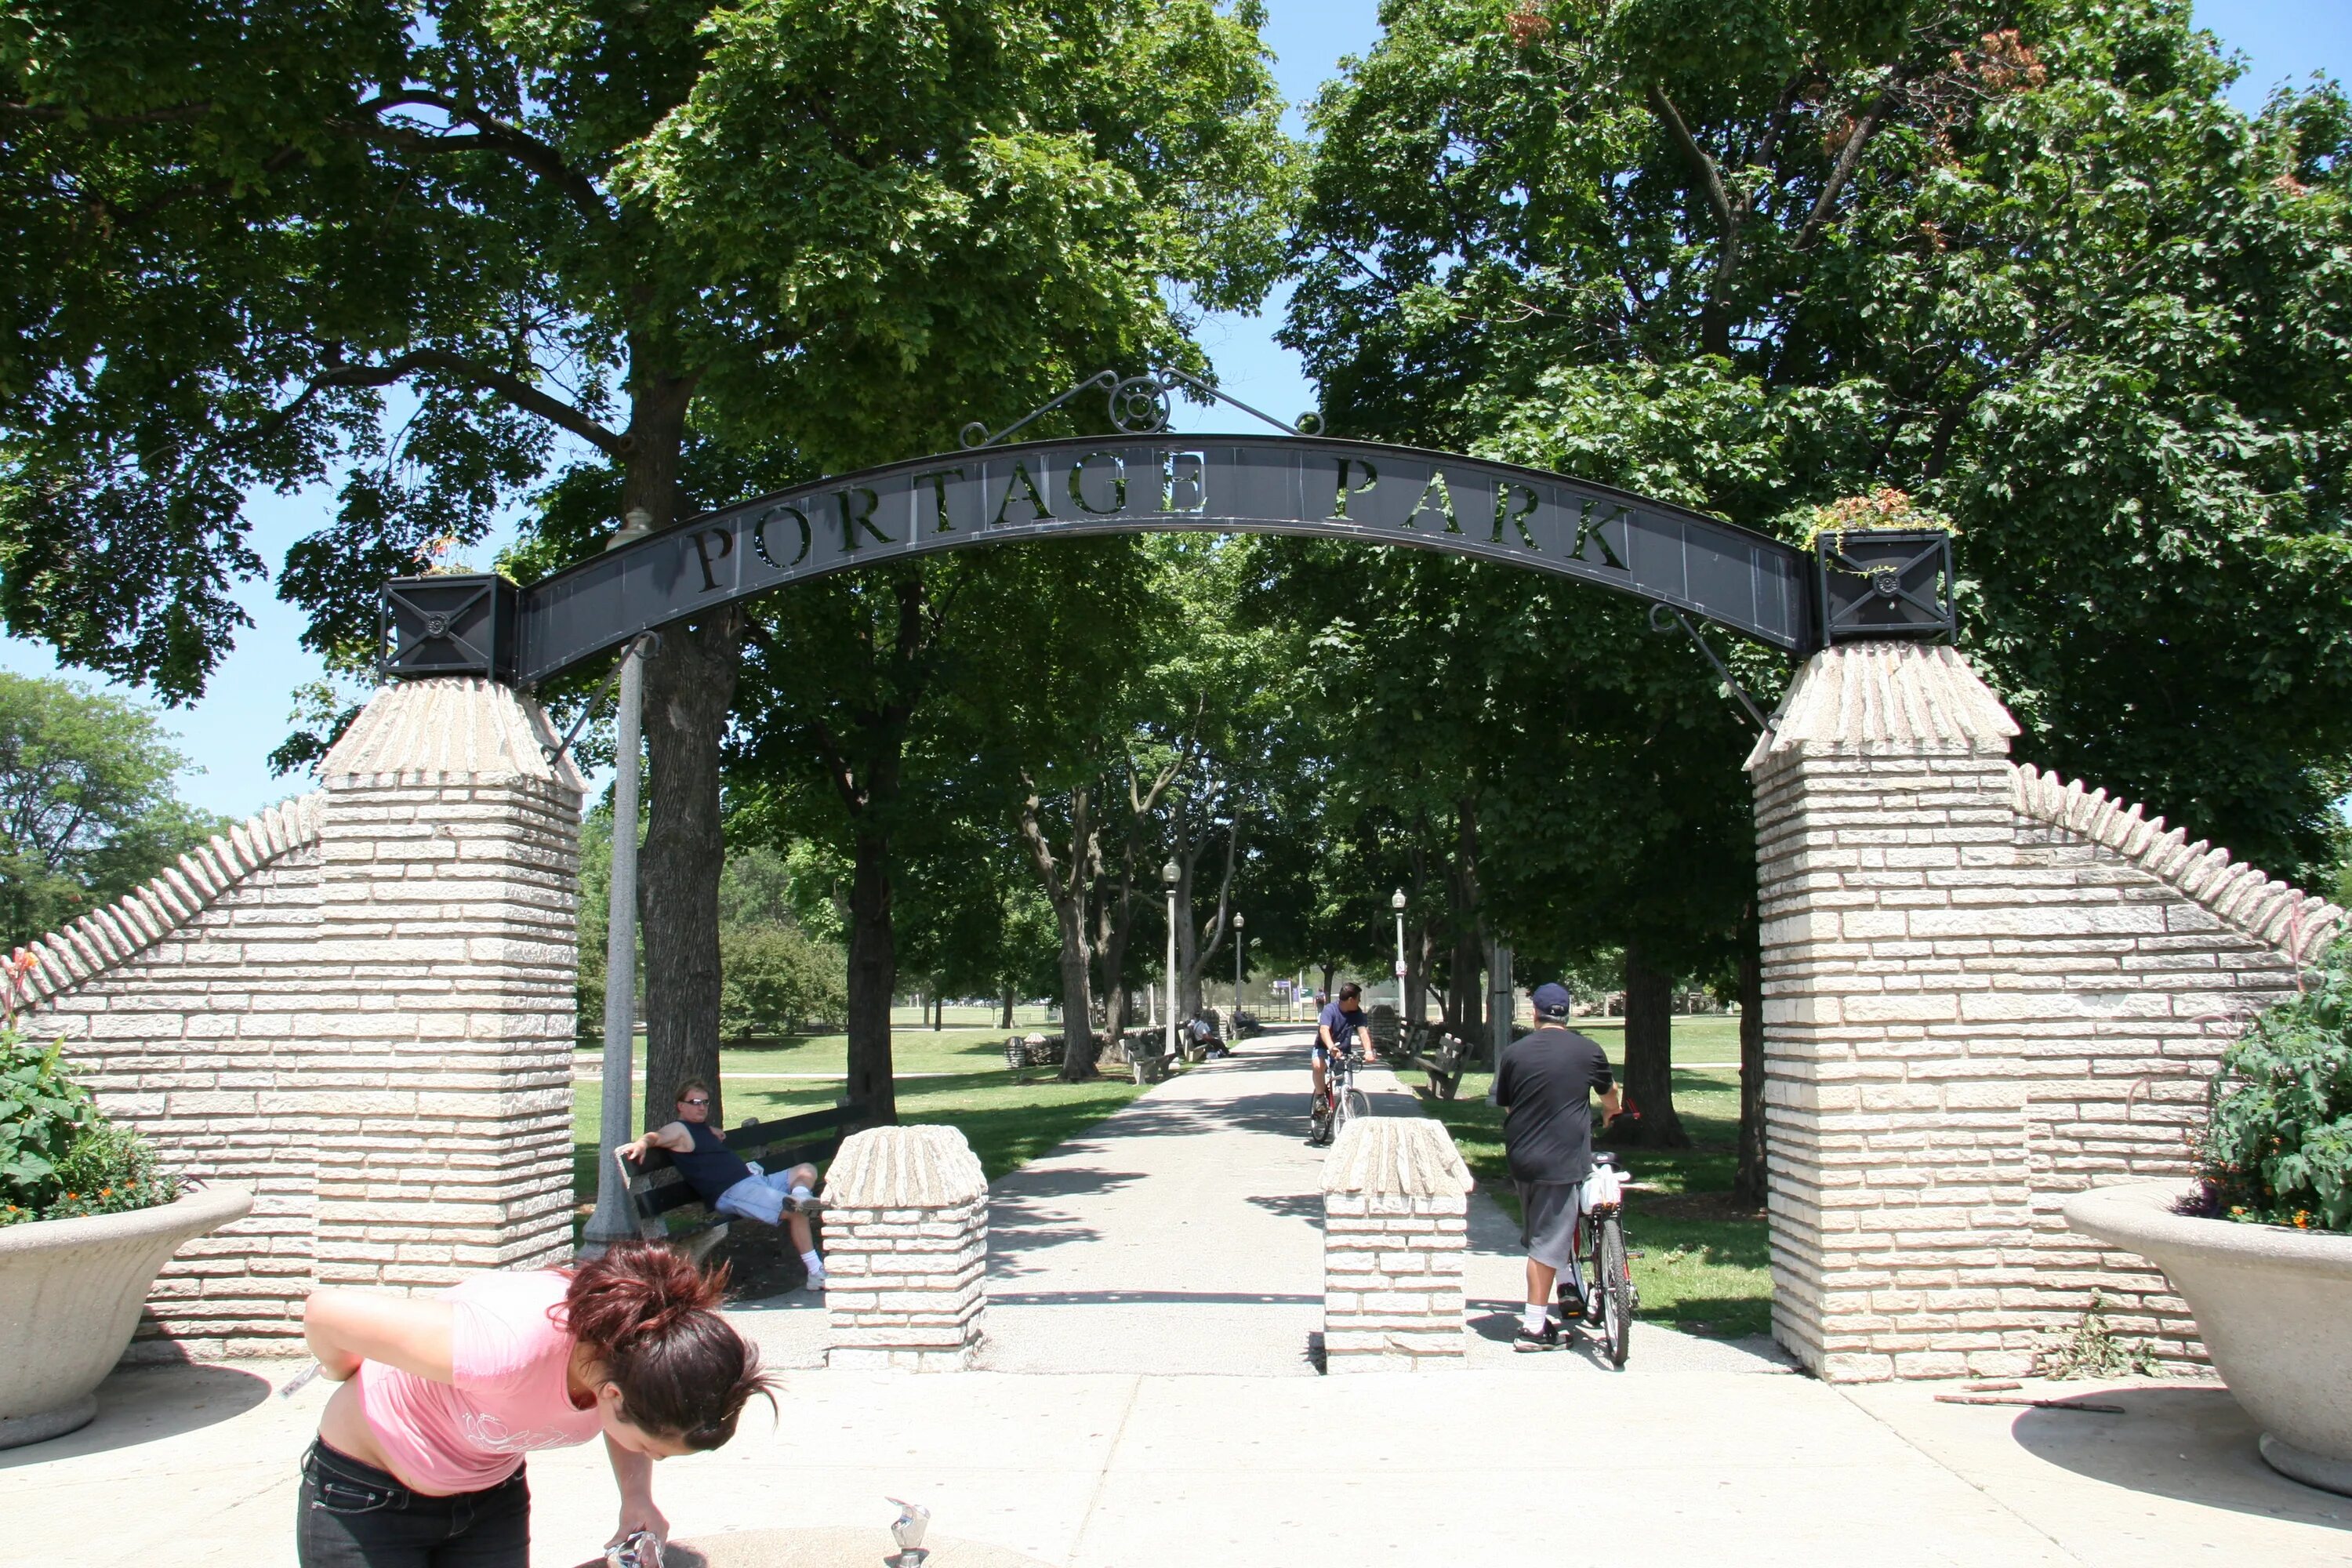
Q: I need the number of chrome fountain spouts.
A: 2